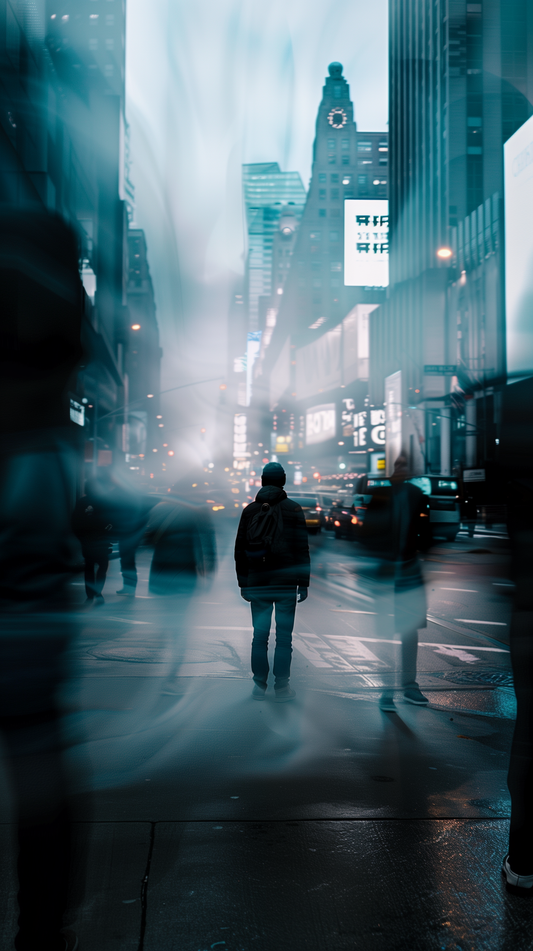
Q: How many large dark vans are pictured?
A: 1